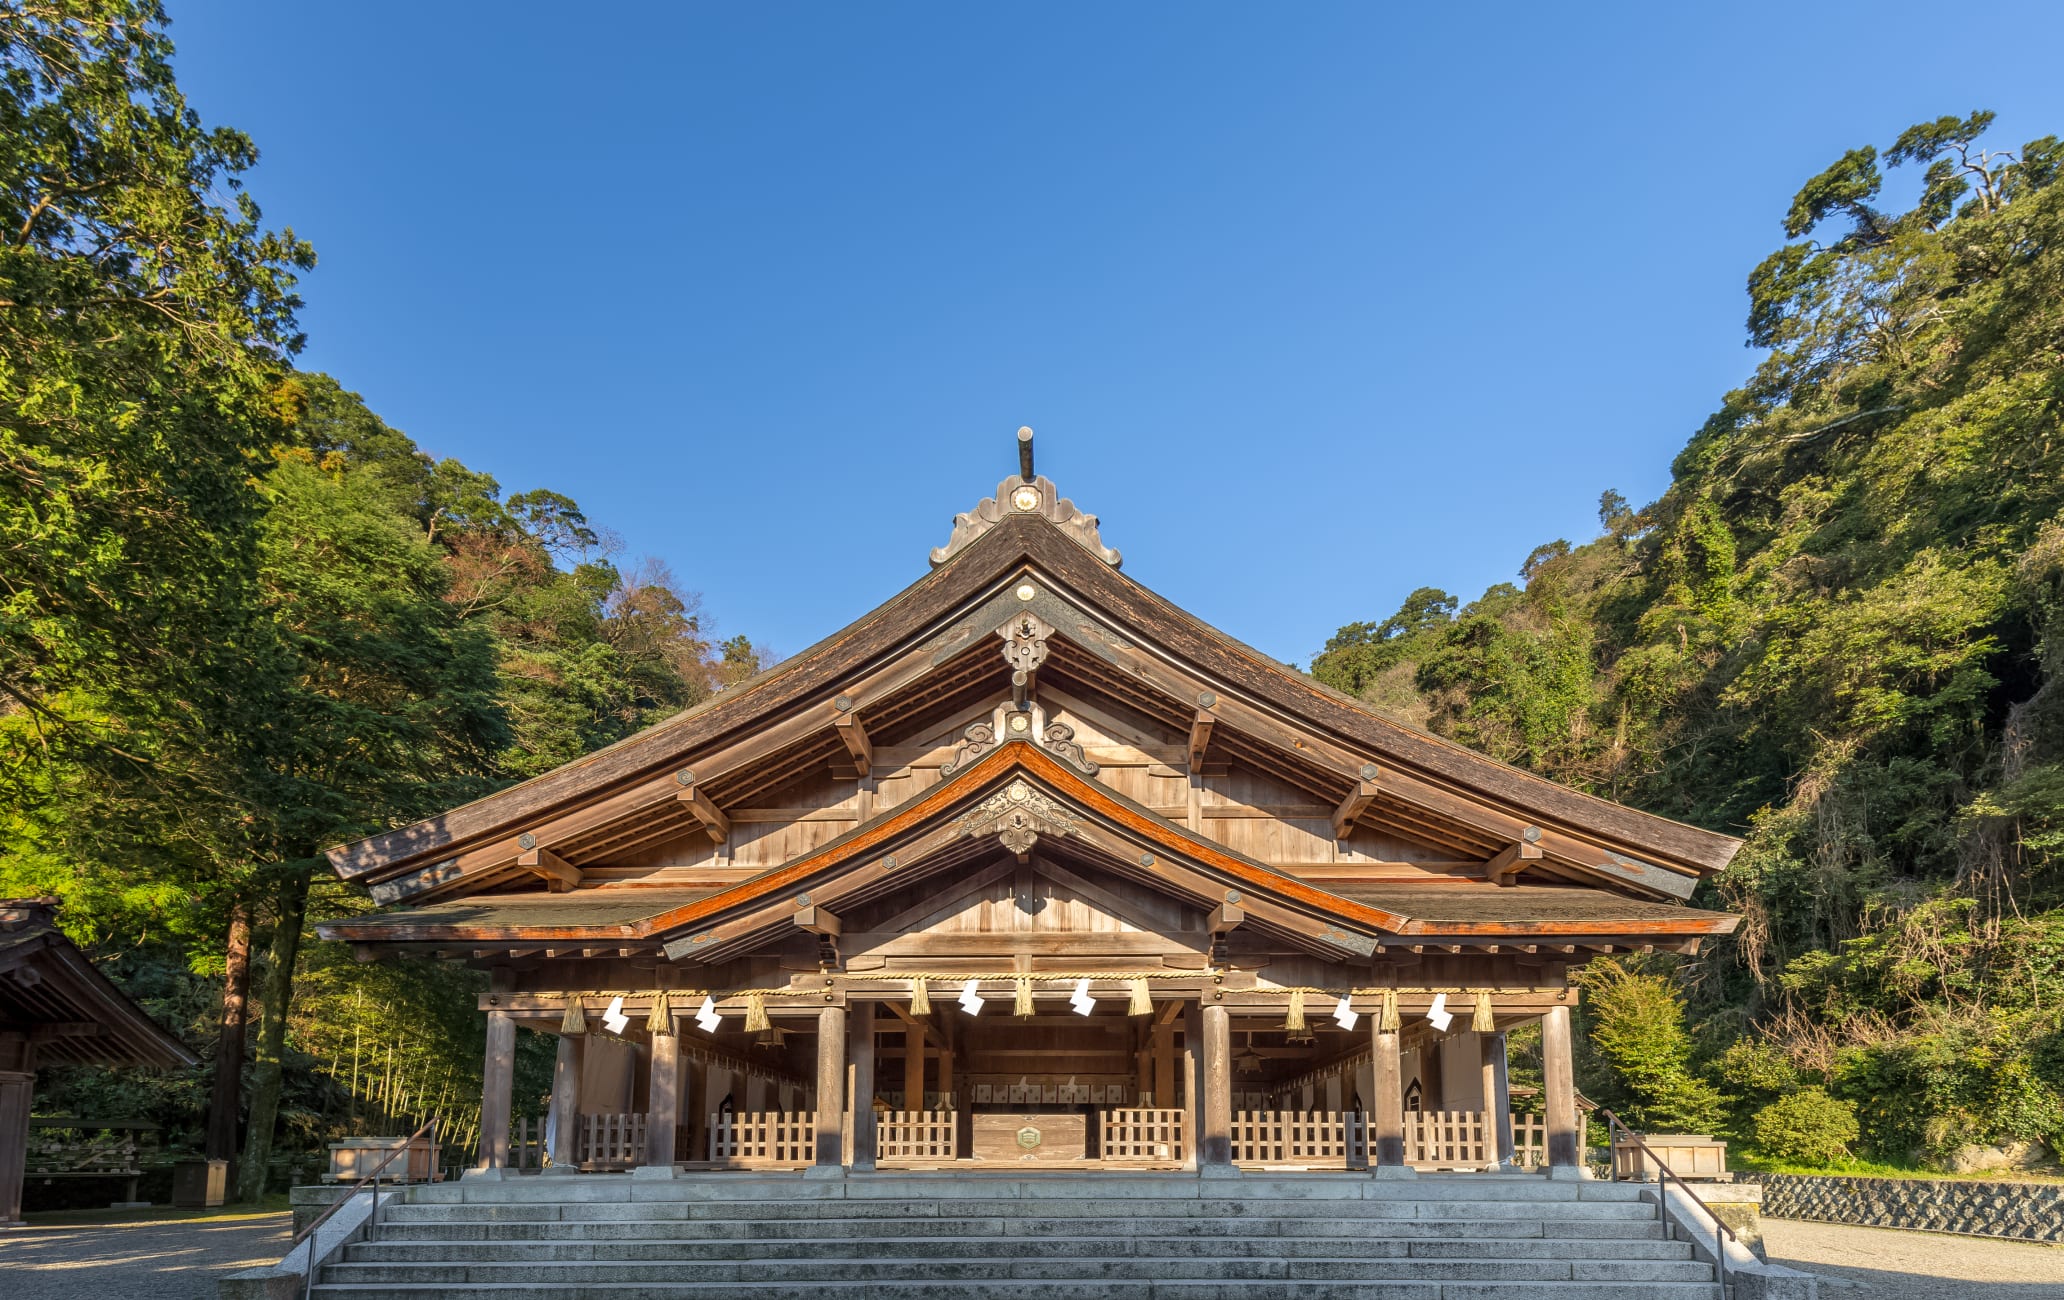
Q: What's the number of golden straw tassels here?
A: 9